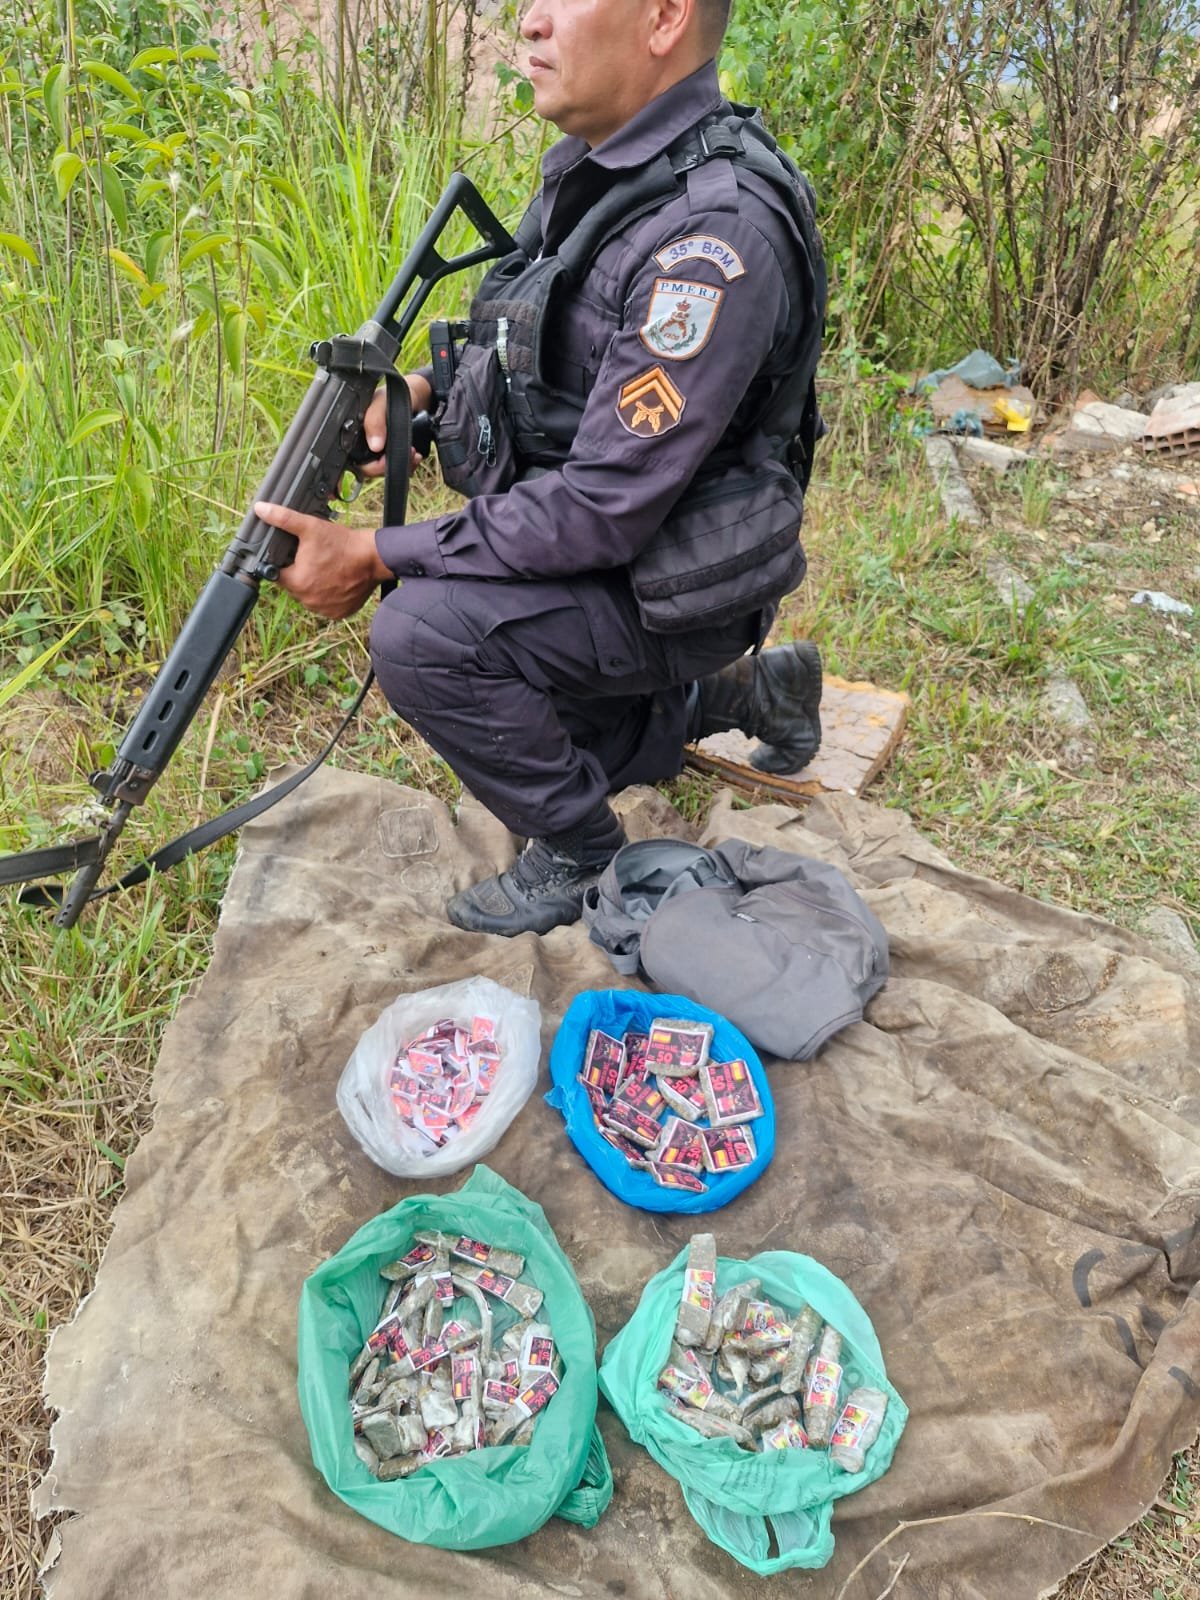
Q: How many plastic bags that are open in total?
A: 4